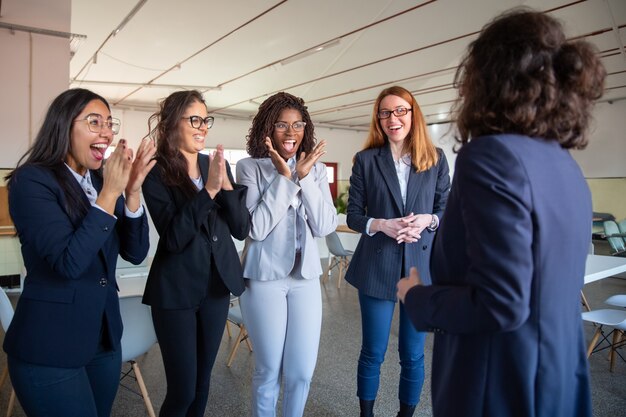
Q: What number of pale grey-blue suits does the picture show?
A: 1